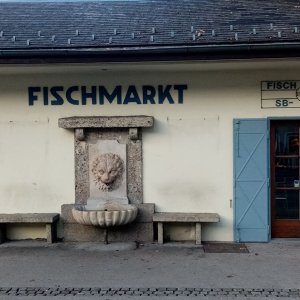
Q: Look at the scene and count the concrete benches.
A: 2